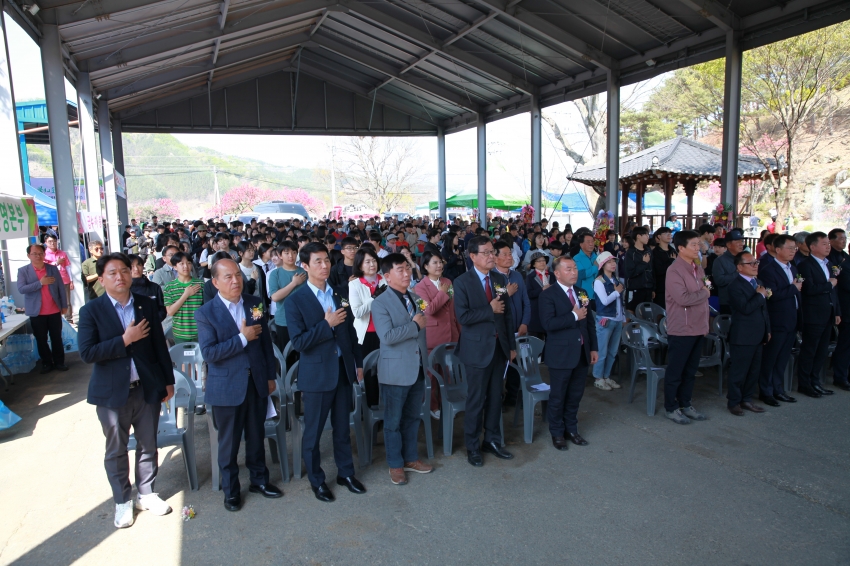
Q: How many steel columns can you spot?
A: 10